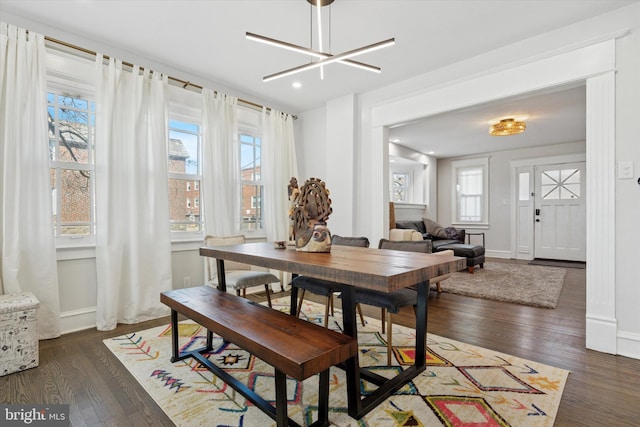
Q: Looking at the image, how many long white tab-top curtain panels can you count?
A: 4